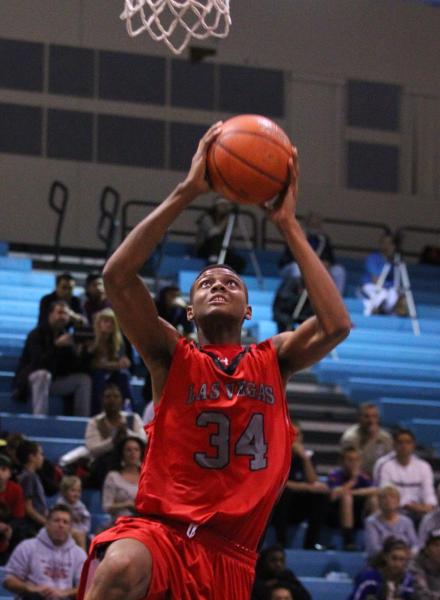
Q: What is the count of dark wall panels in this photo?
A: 11